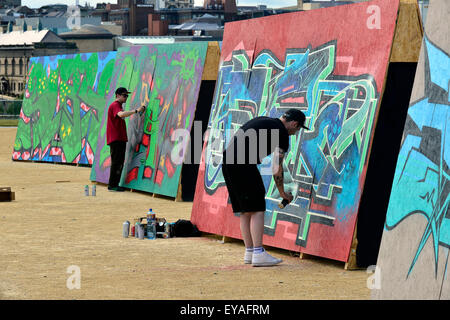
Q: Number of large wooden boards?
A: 4